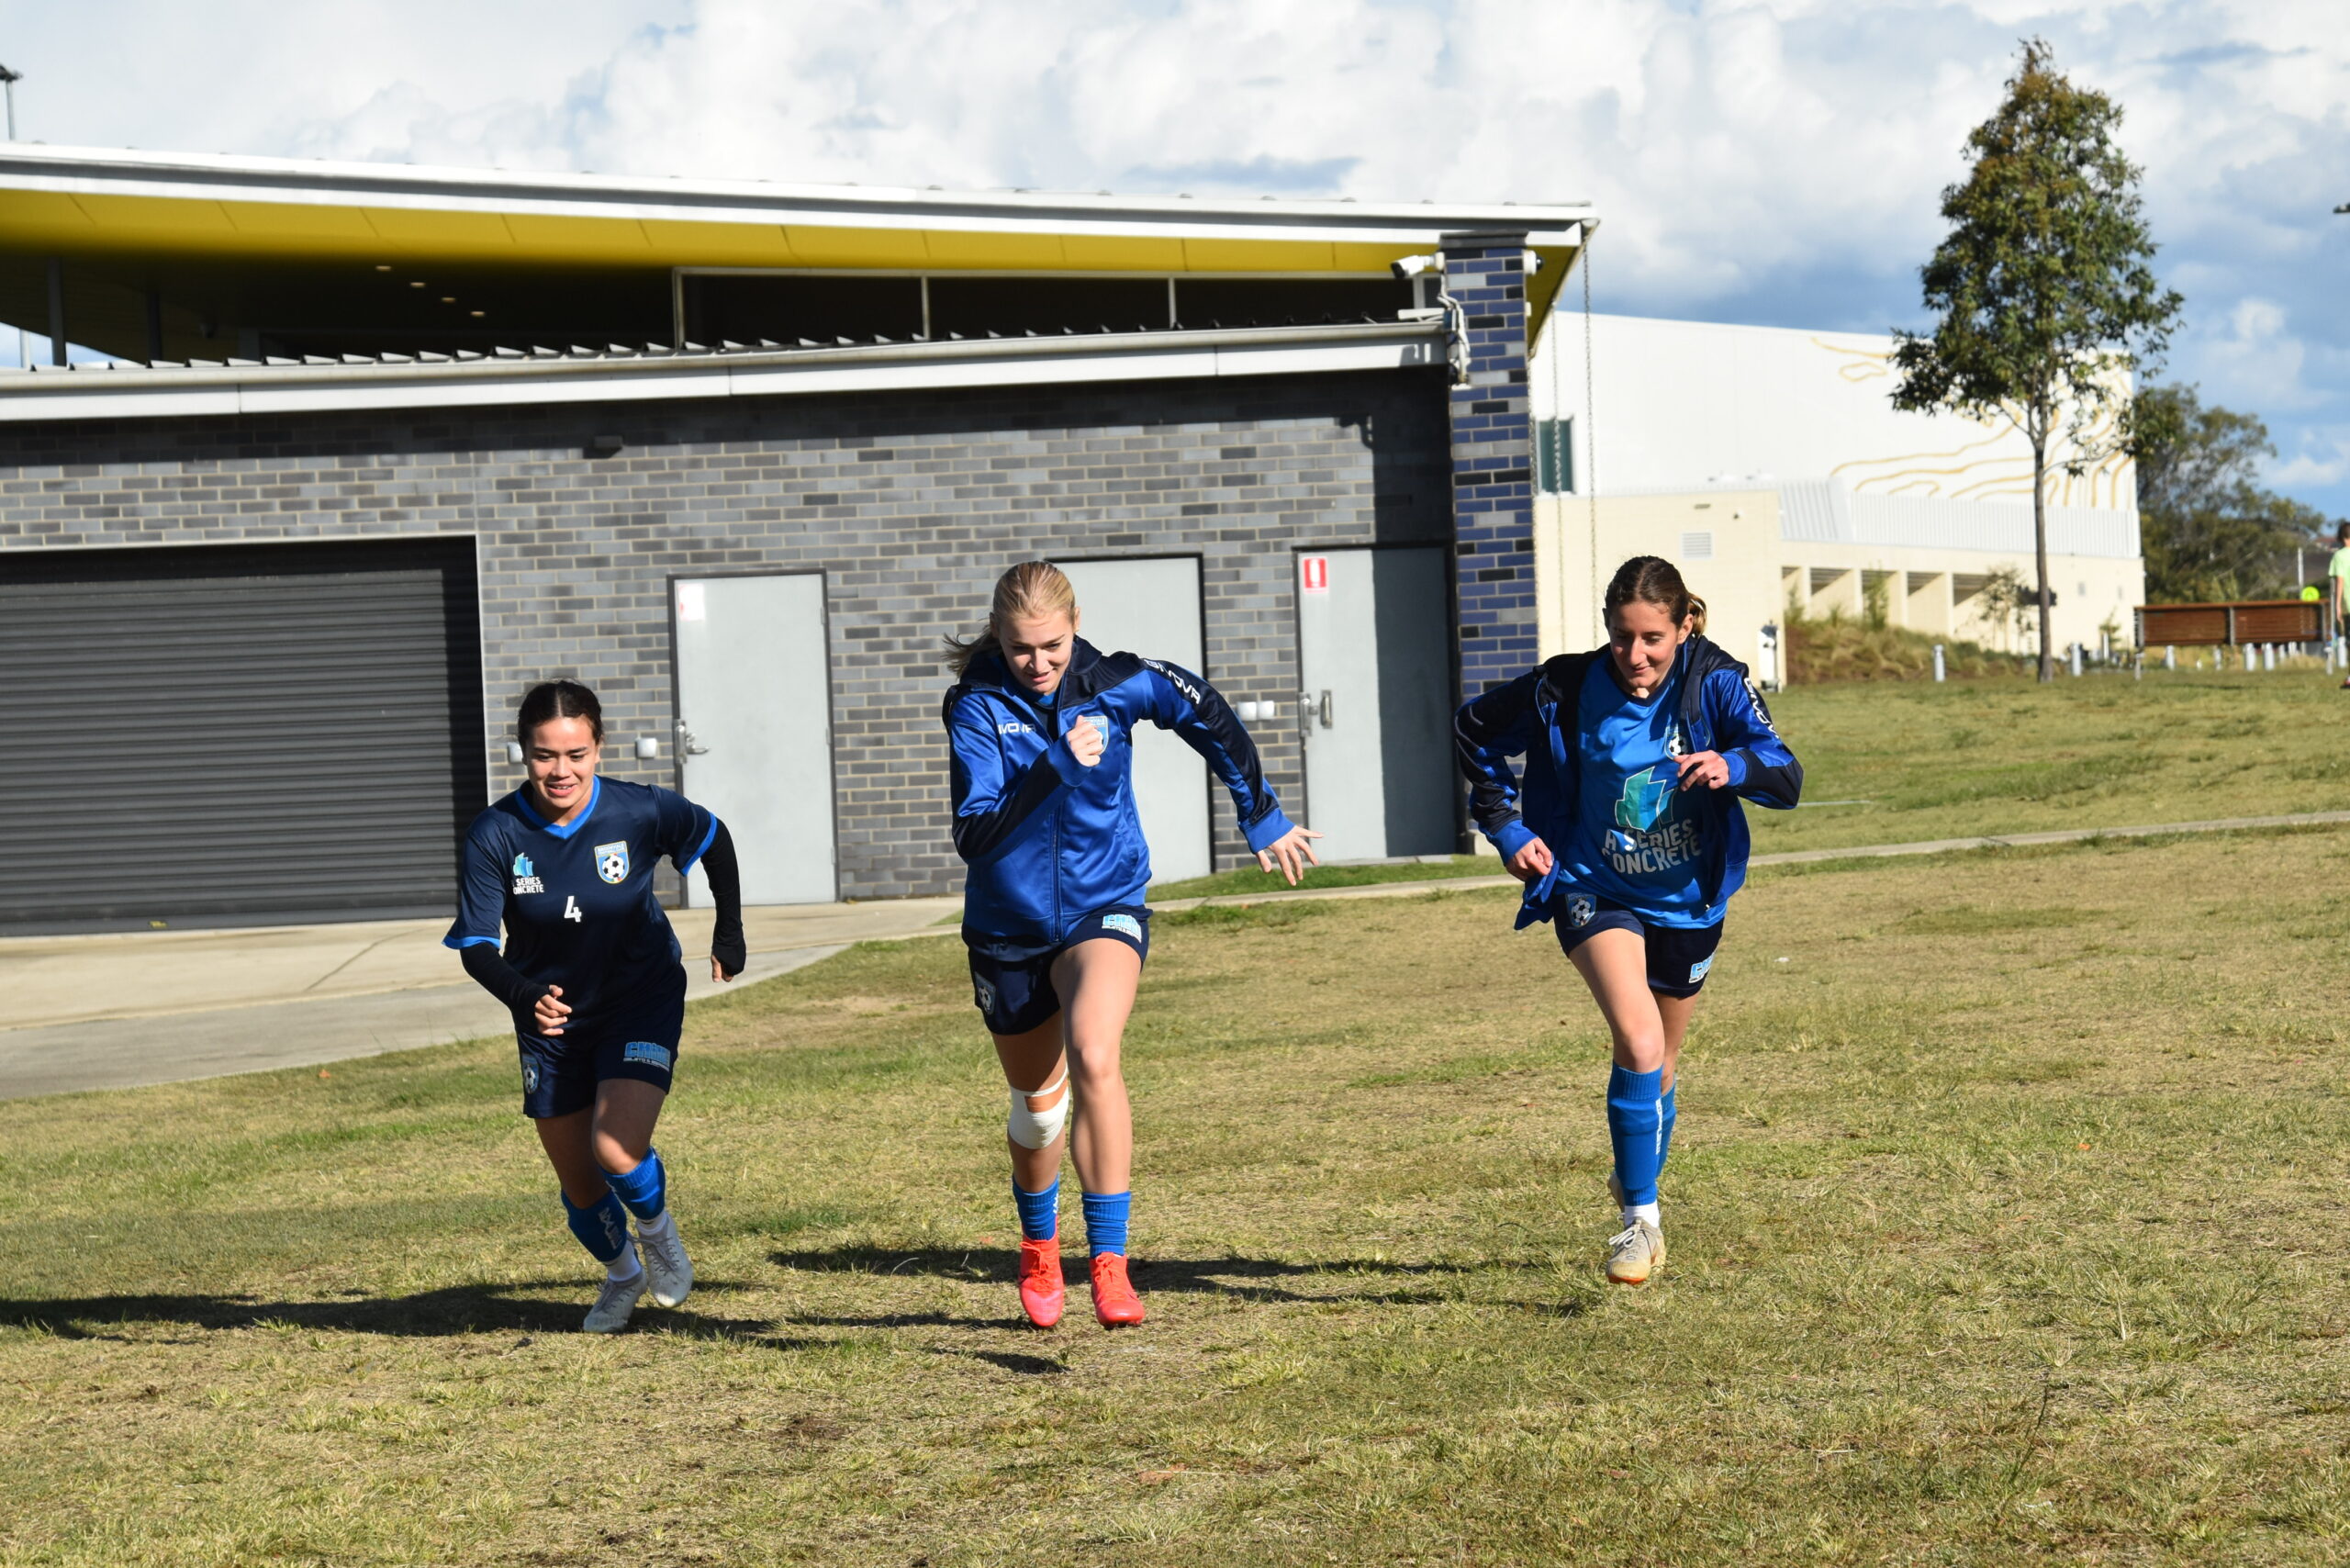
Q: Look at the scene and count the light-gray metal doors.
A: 3